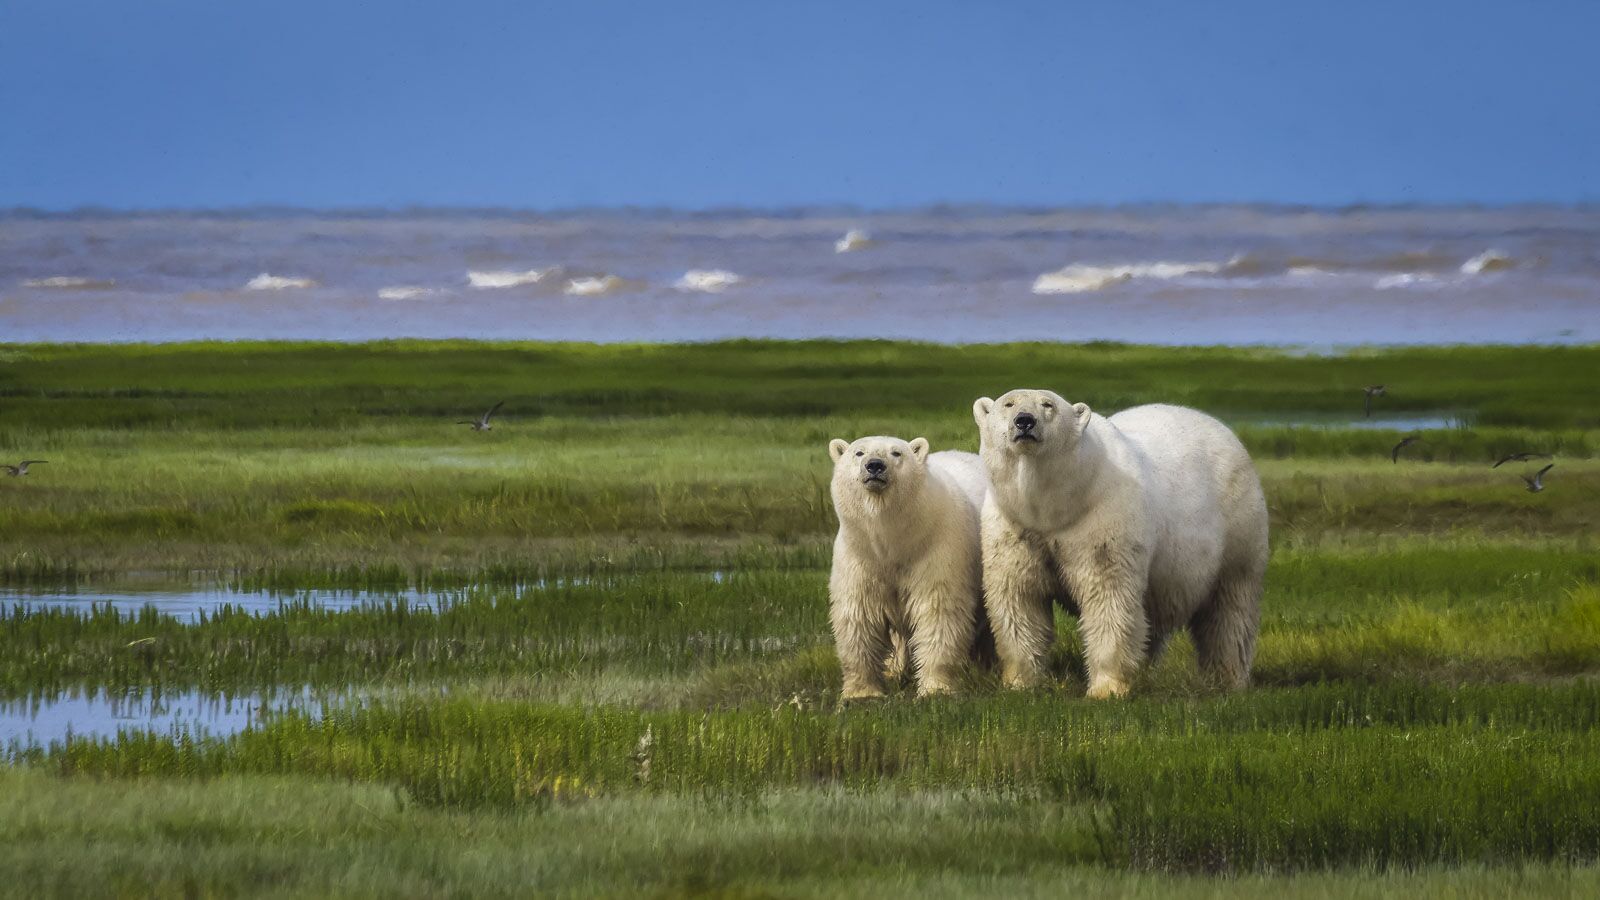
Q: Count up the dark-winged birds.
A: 6